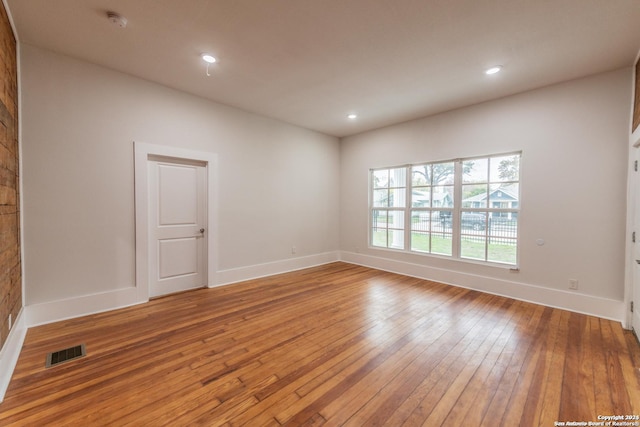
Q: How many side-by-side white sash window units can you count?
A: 3